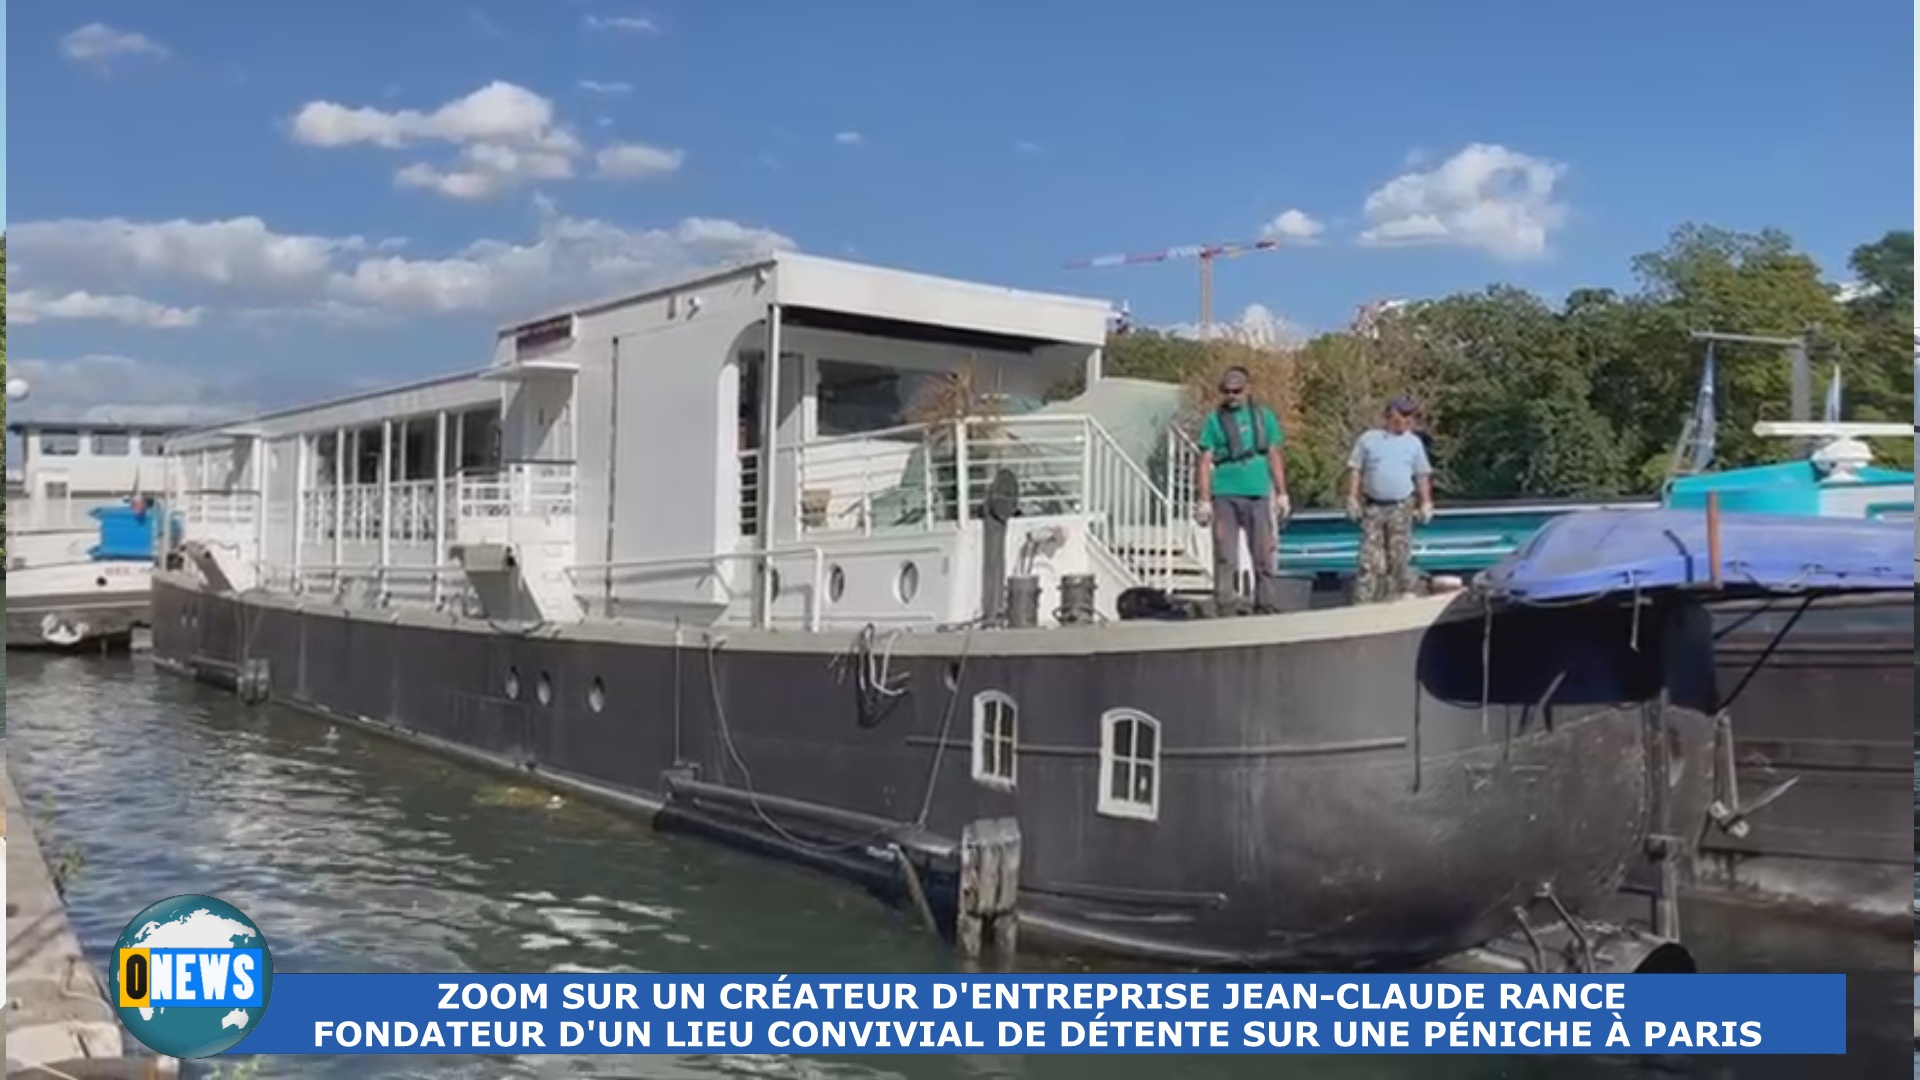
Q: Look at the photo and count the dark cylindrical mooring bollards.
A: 2